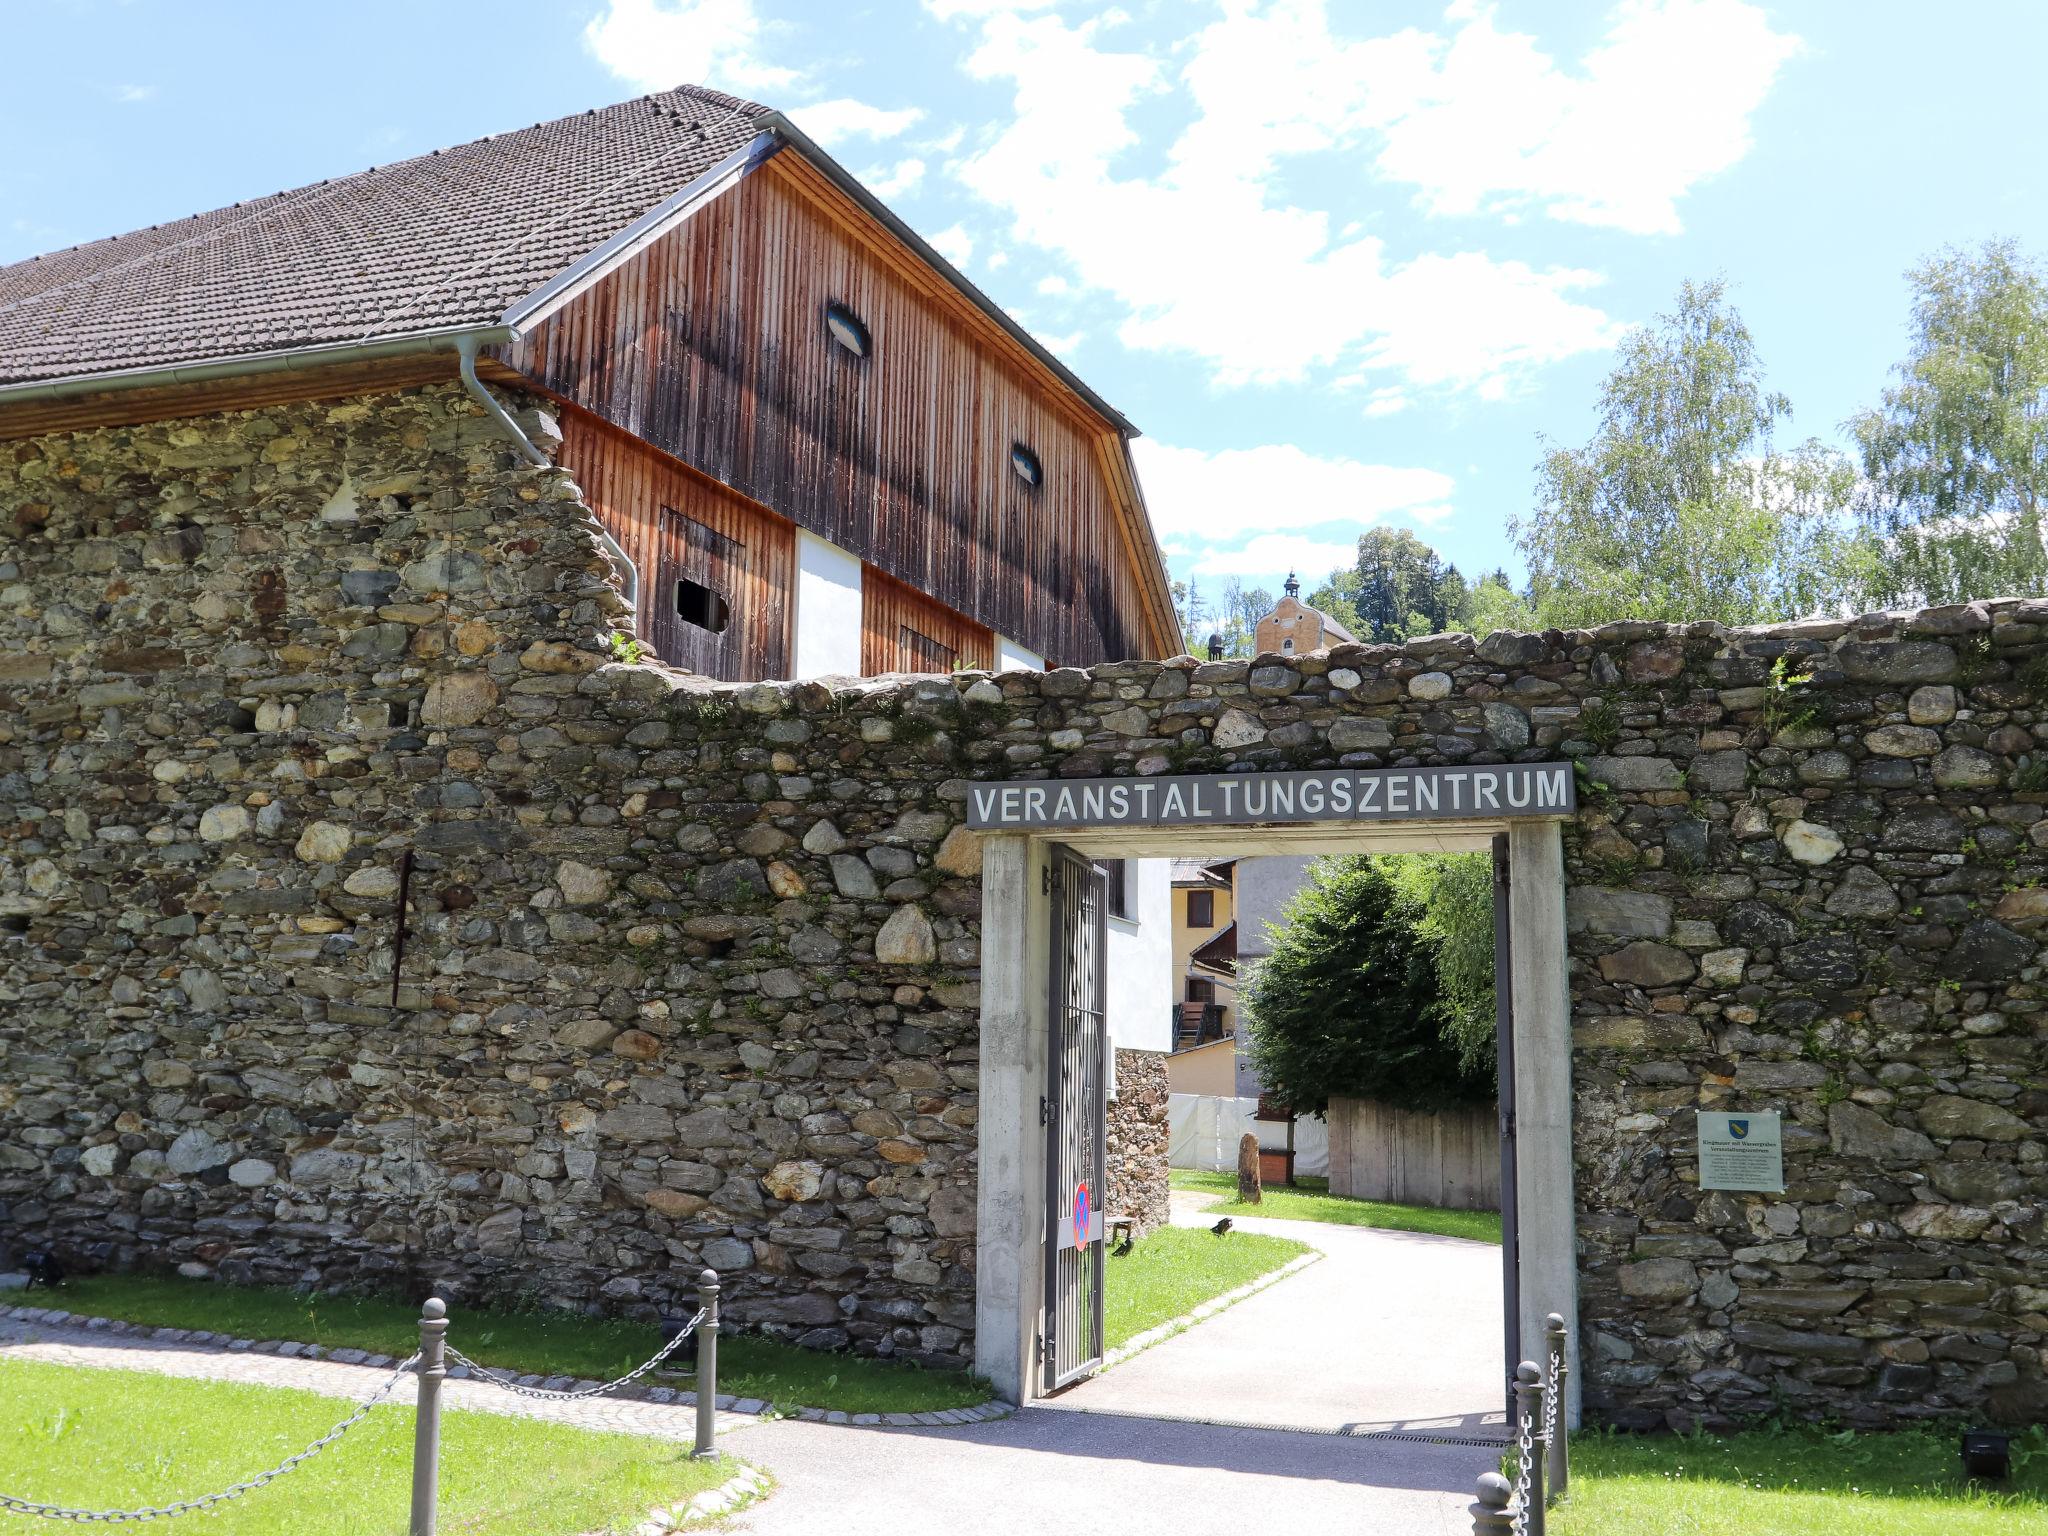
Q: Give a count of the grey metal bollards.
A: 5